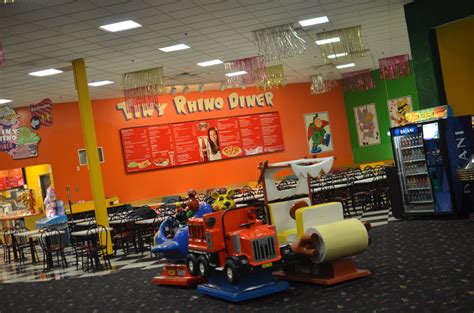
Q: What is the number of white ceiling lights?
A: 11